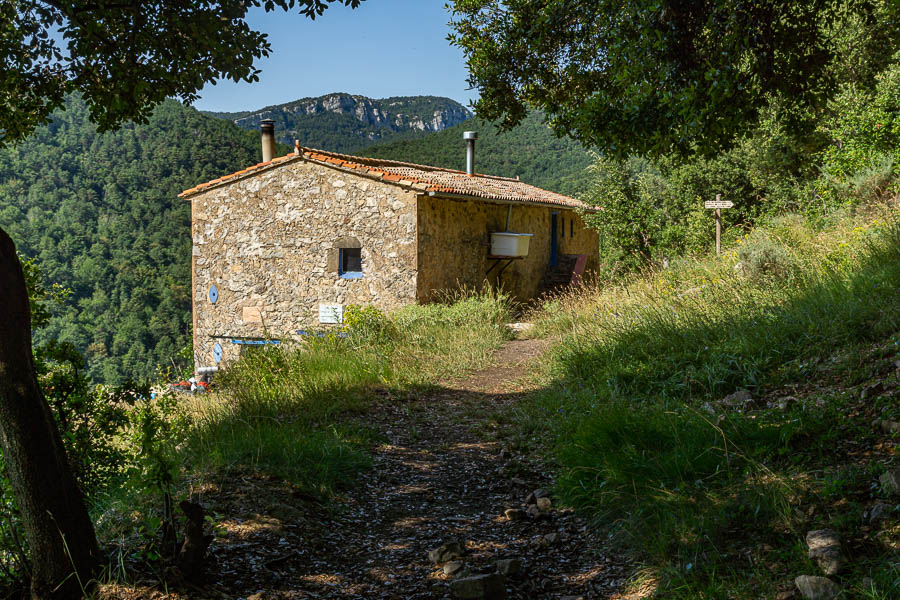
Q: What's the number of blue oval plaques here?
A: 2